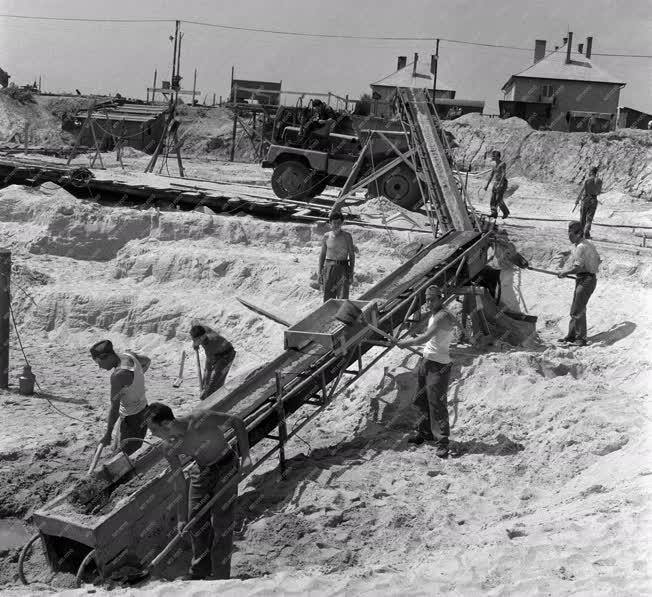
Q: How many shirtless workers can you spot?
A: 5